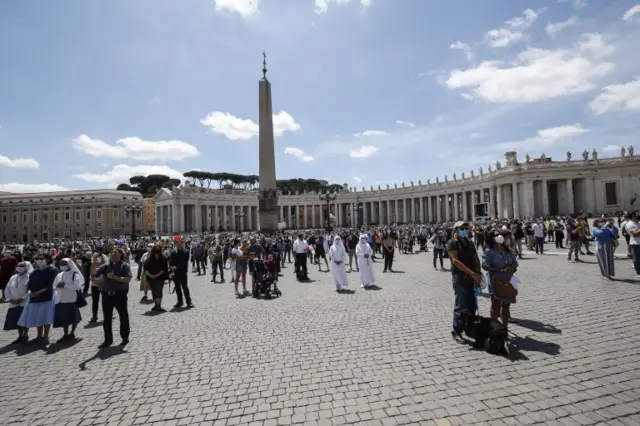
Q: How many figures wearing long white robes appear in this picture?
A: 2